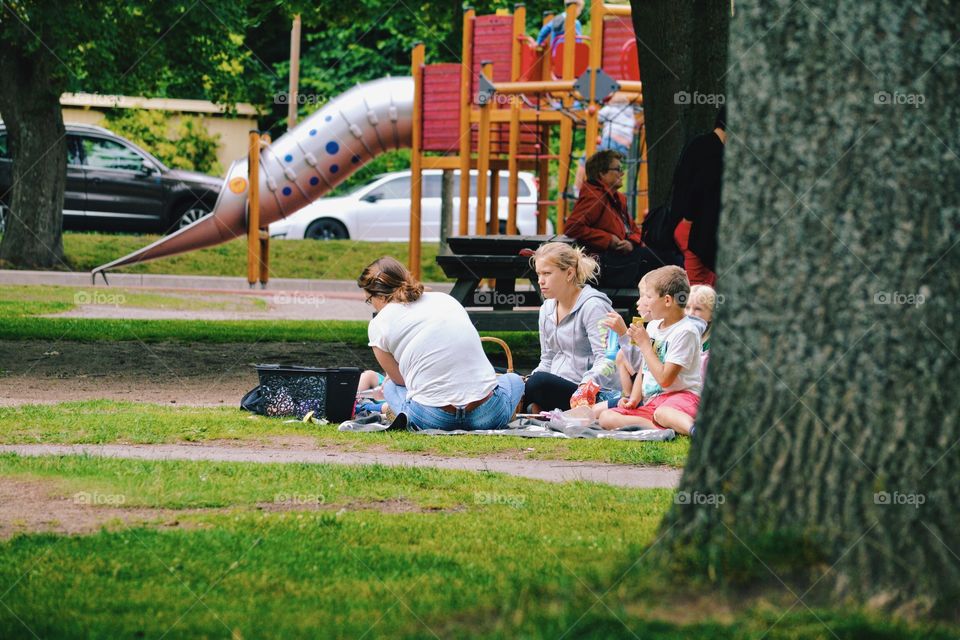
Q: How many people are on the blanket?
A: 5